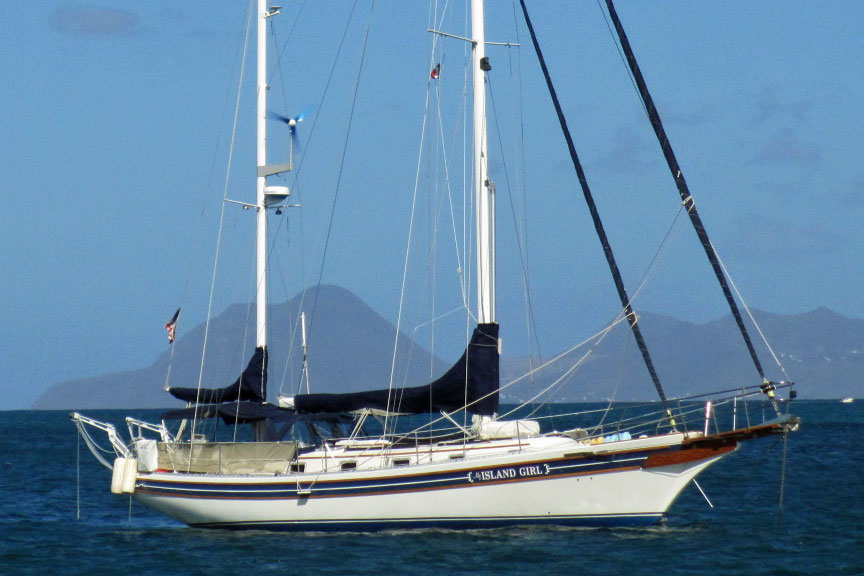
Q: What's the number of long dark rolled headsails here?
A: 2